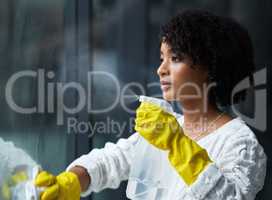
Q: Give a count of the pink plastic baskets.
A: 0